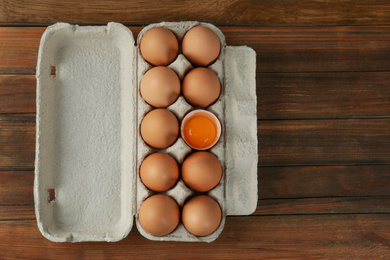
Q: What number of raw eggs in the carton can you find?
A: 10